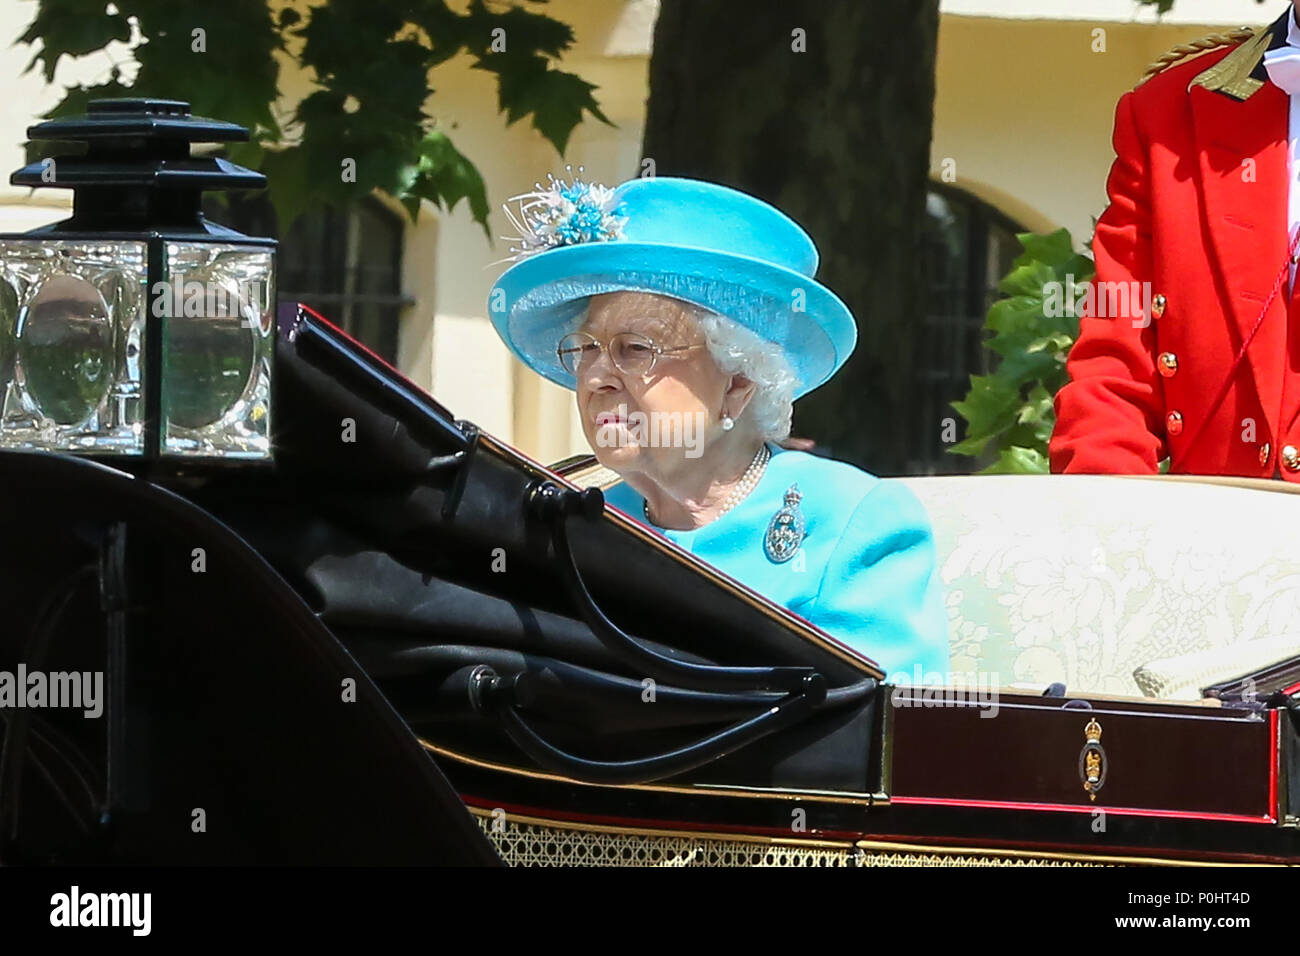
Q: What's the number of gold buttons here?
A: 5